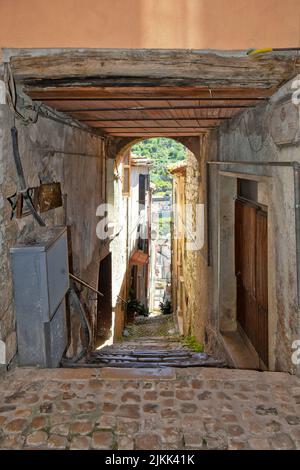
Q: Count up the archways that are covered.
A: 1